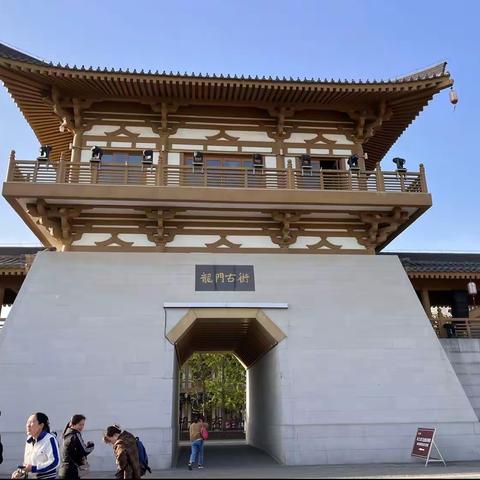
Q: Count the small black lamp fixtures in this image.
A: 8